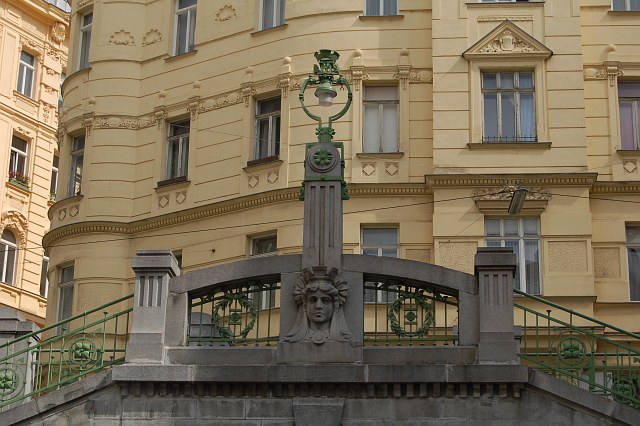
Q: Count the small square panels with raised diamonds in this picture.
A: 9